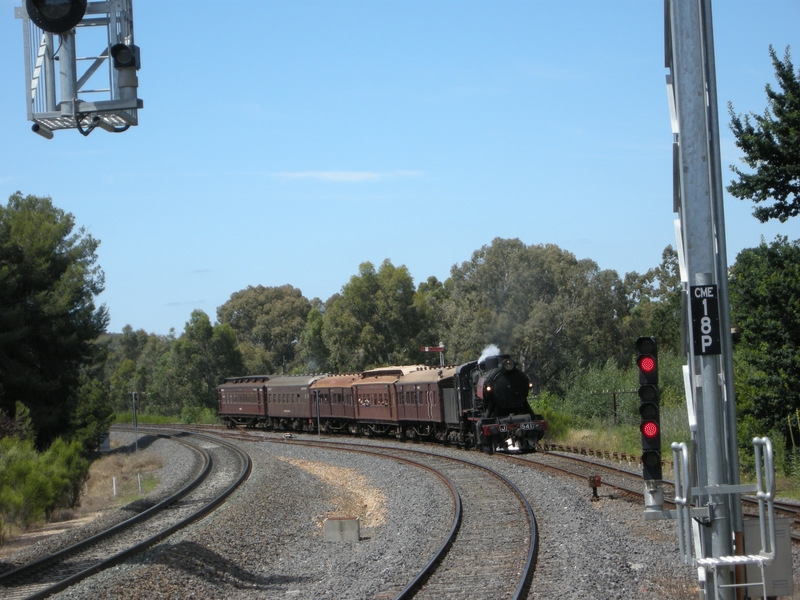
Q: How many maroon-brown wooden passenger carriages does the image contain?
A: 5